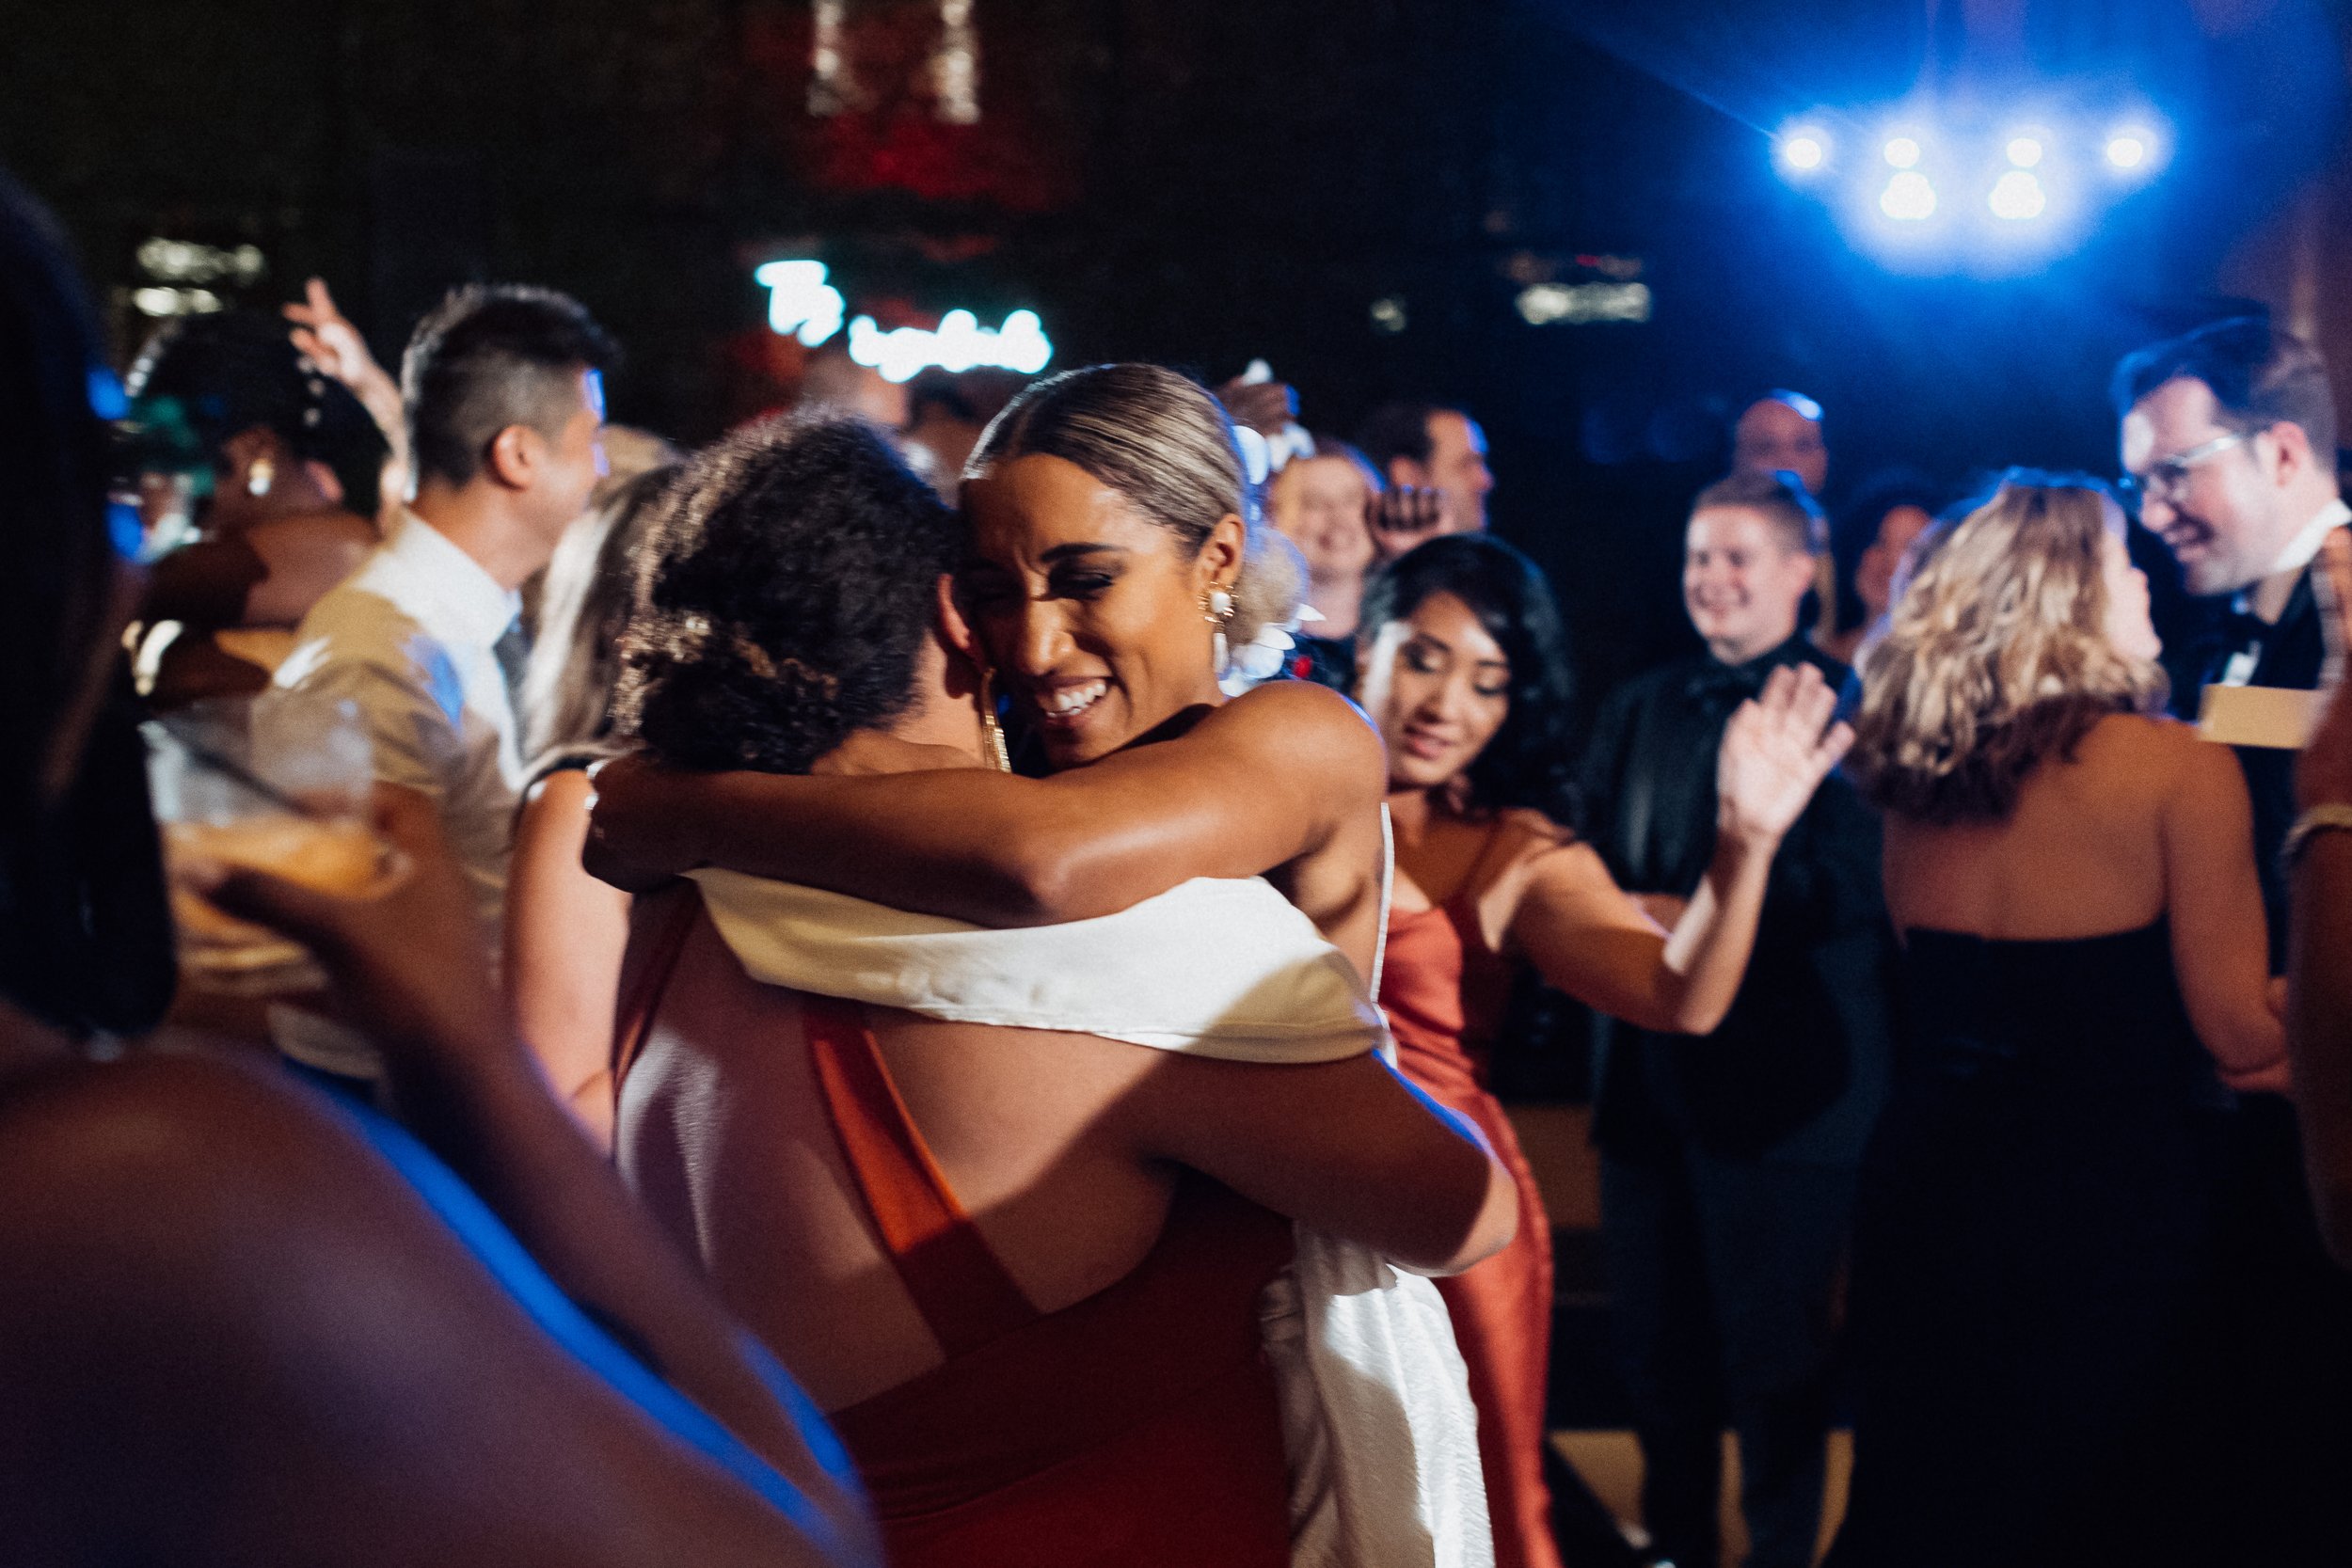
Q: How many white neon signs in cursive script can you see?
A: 1